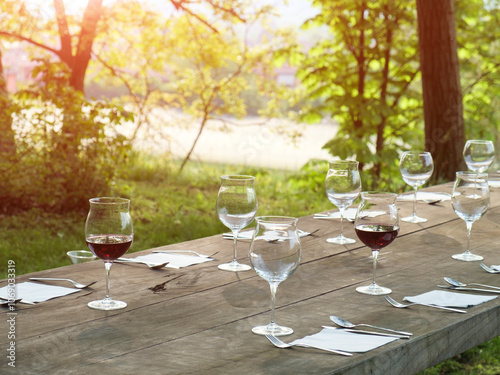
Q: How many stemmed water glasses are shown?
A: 6